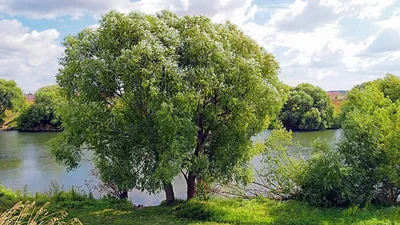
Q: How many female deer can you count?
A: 0